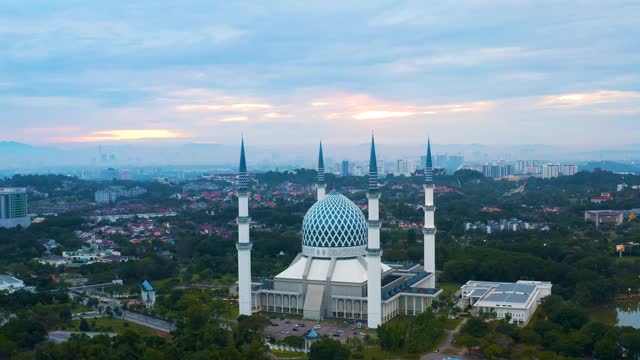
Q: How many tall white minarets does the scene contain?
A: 4